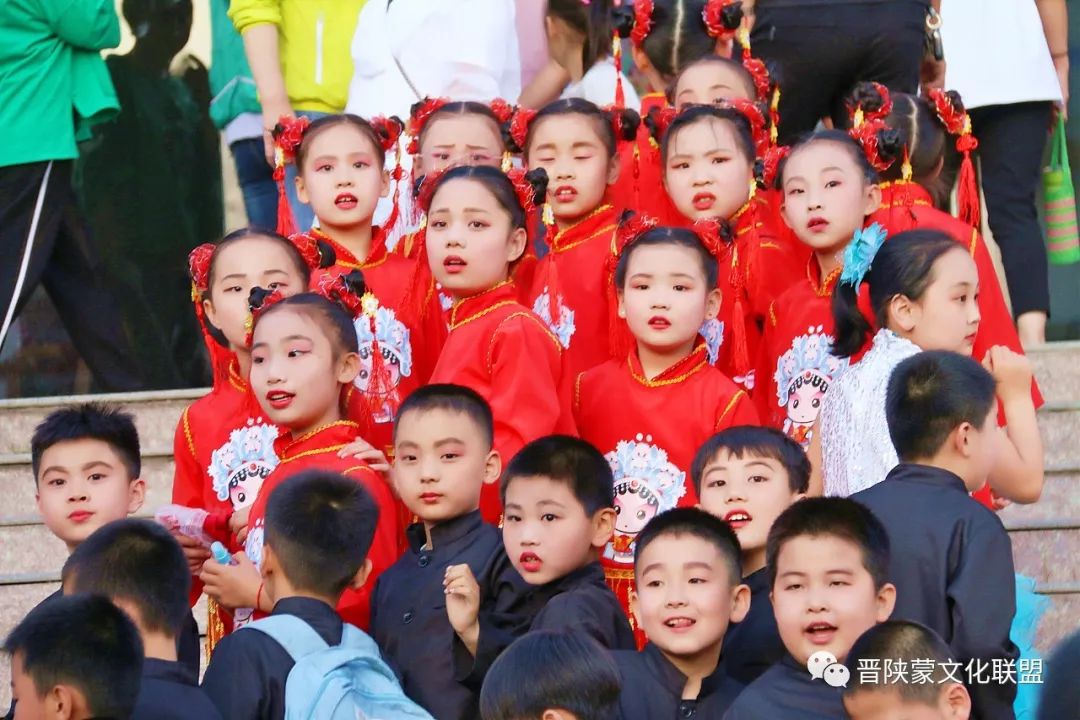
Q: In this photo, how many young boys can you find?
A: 12